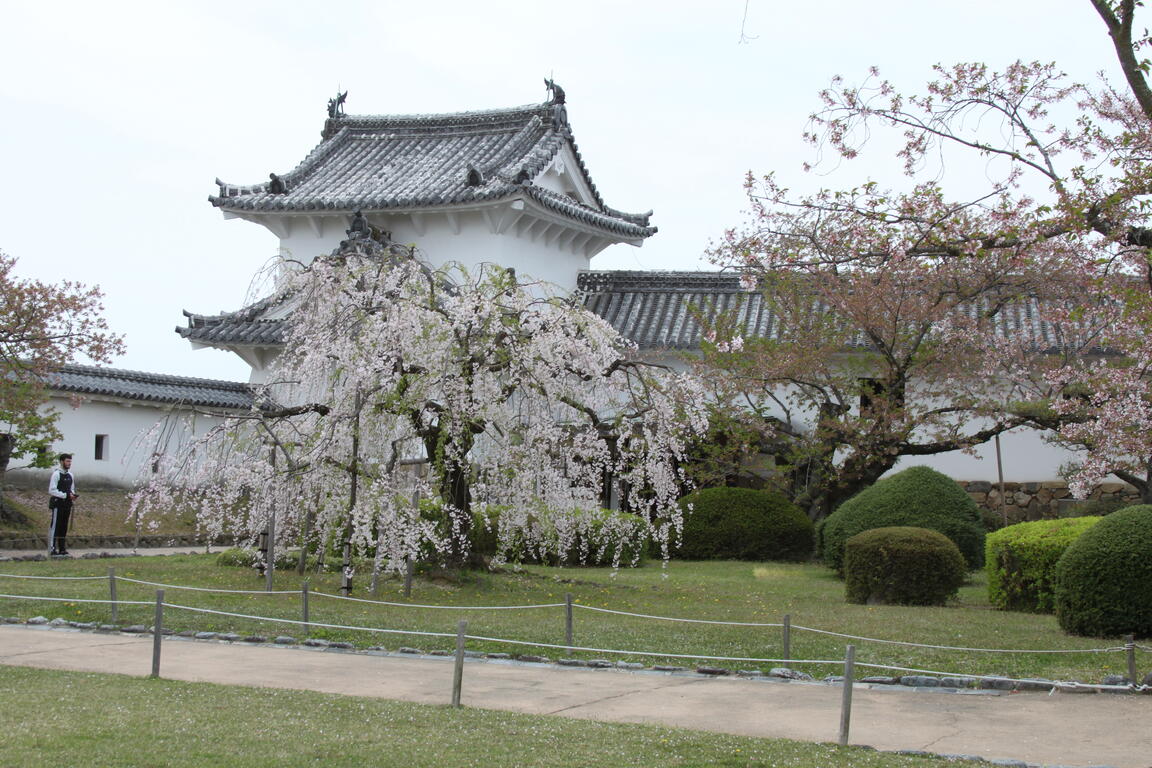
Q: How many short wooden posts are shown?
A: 8